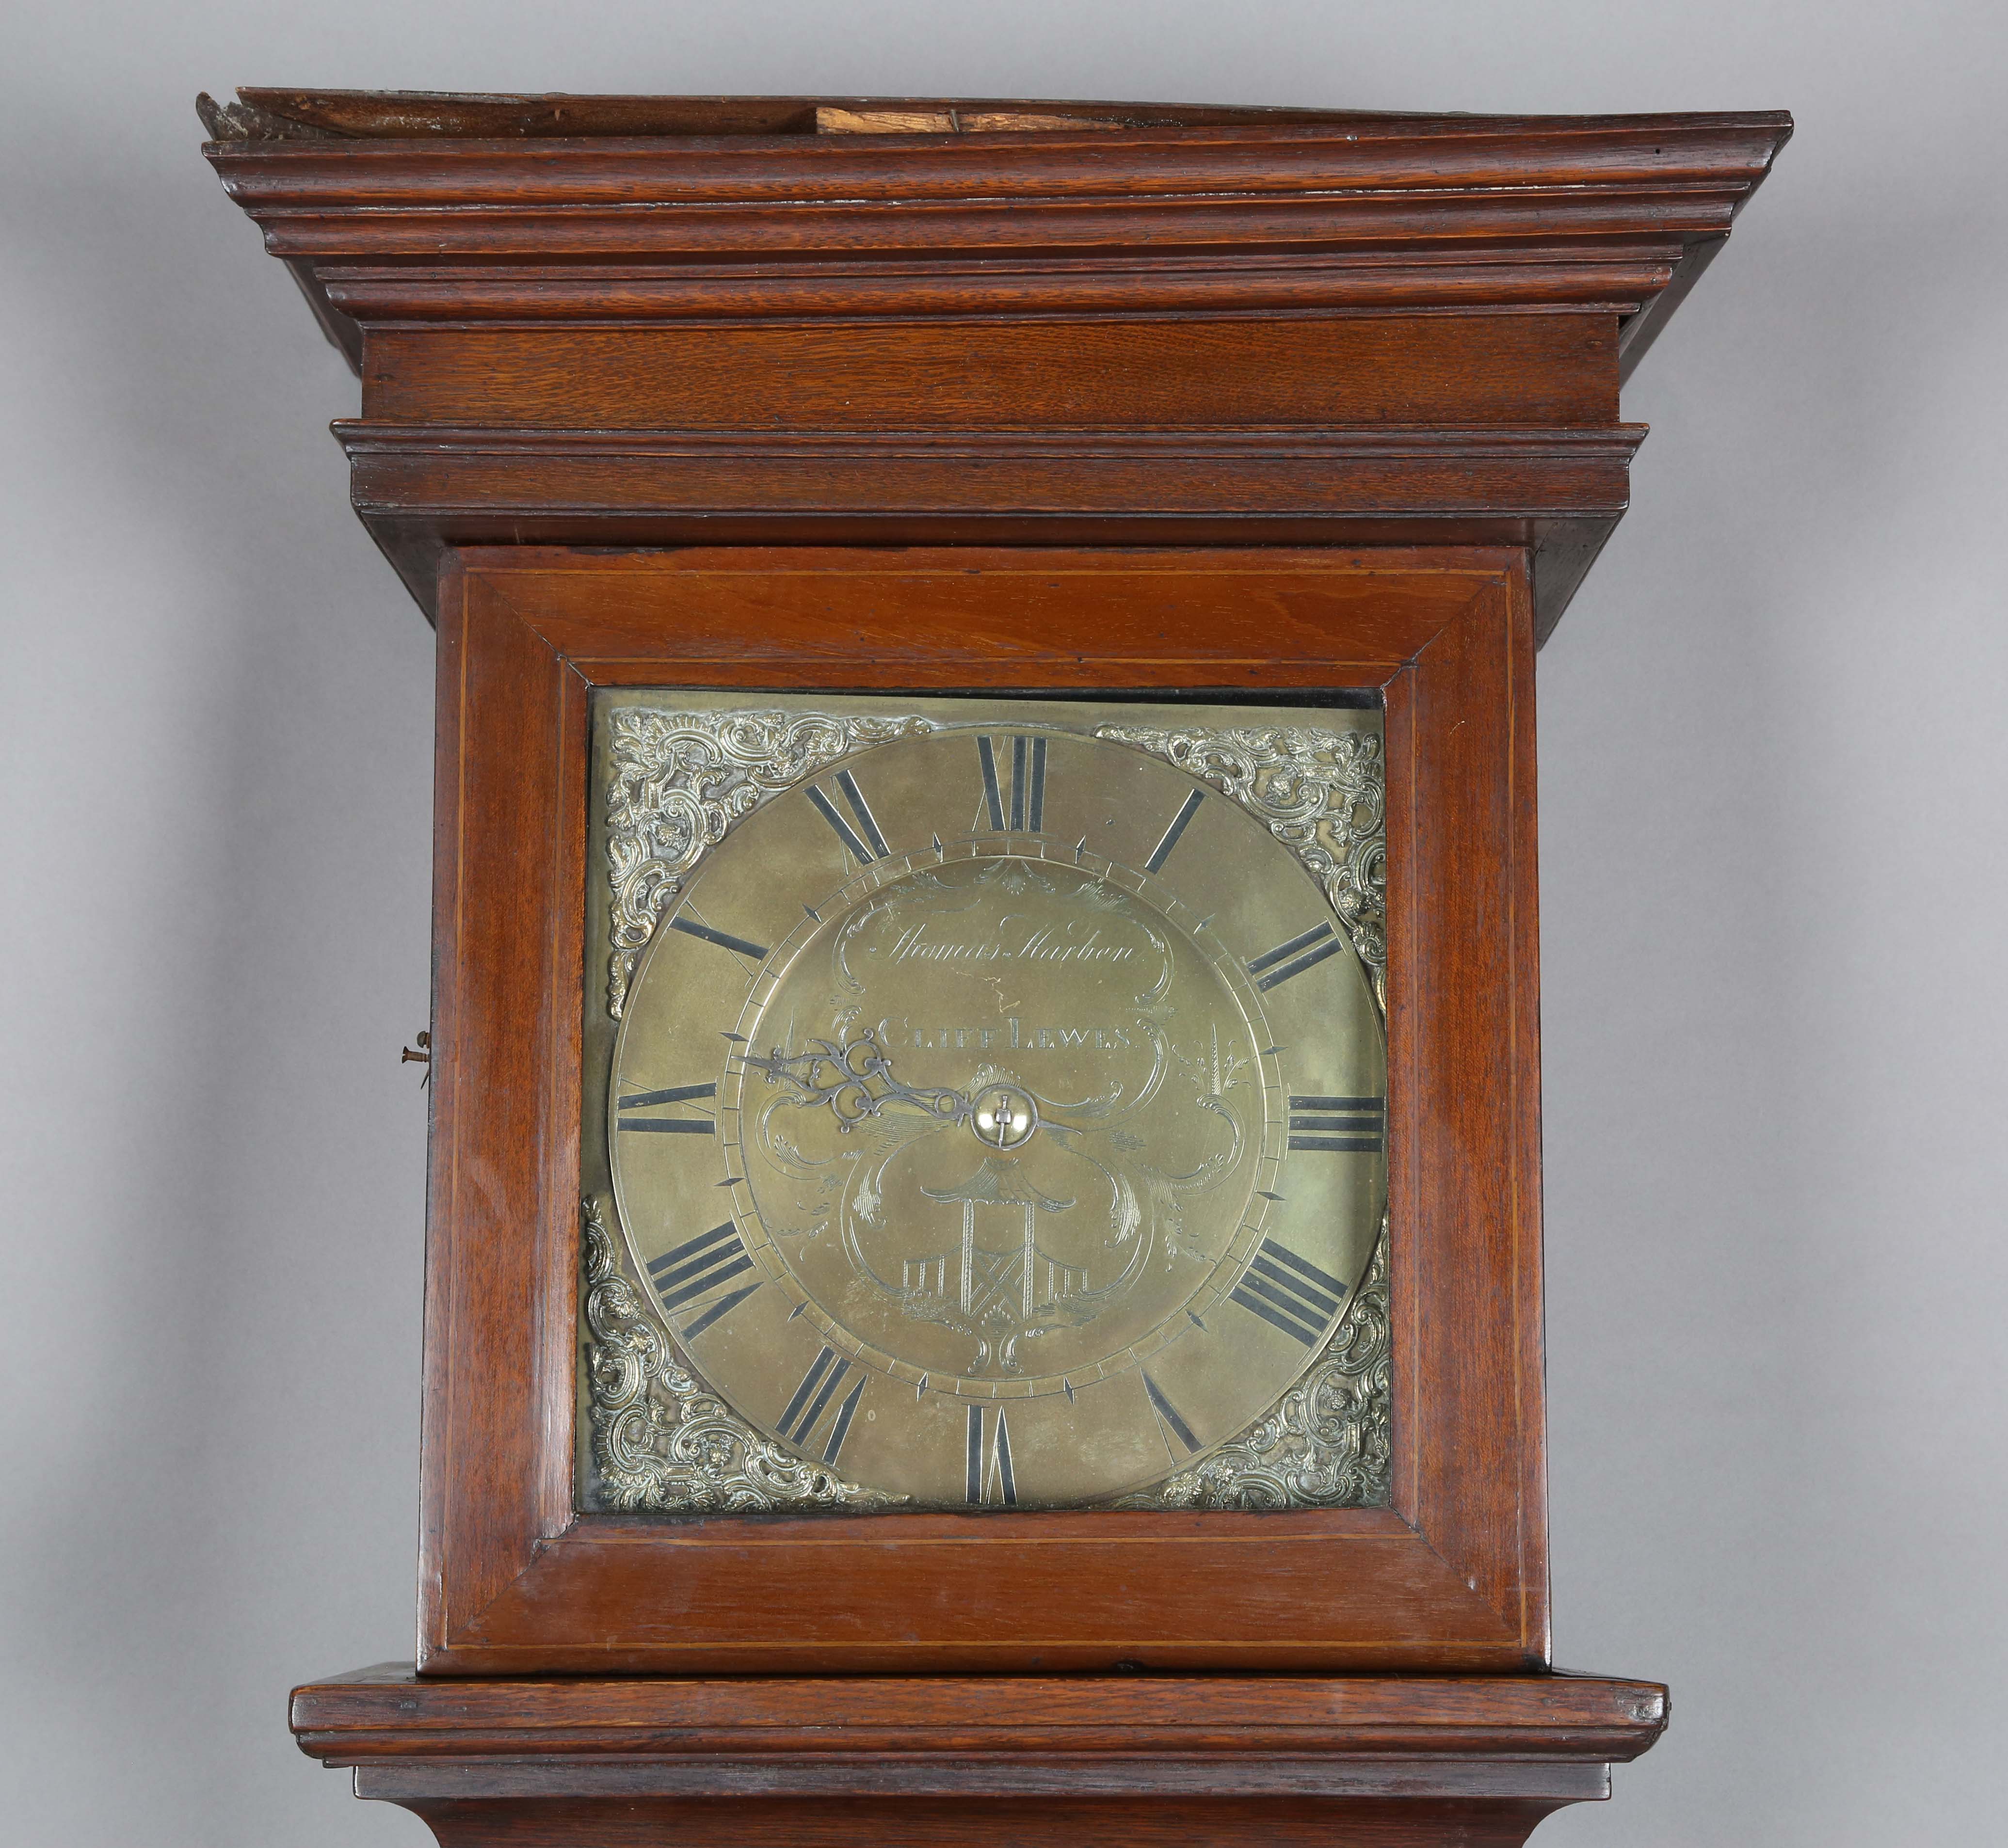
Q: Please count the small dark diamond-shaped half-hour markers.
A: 12